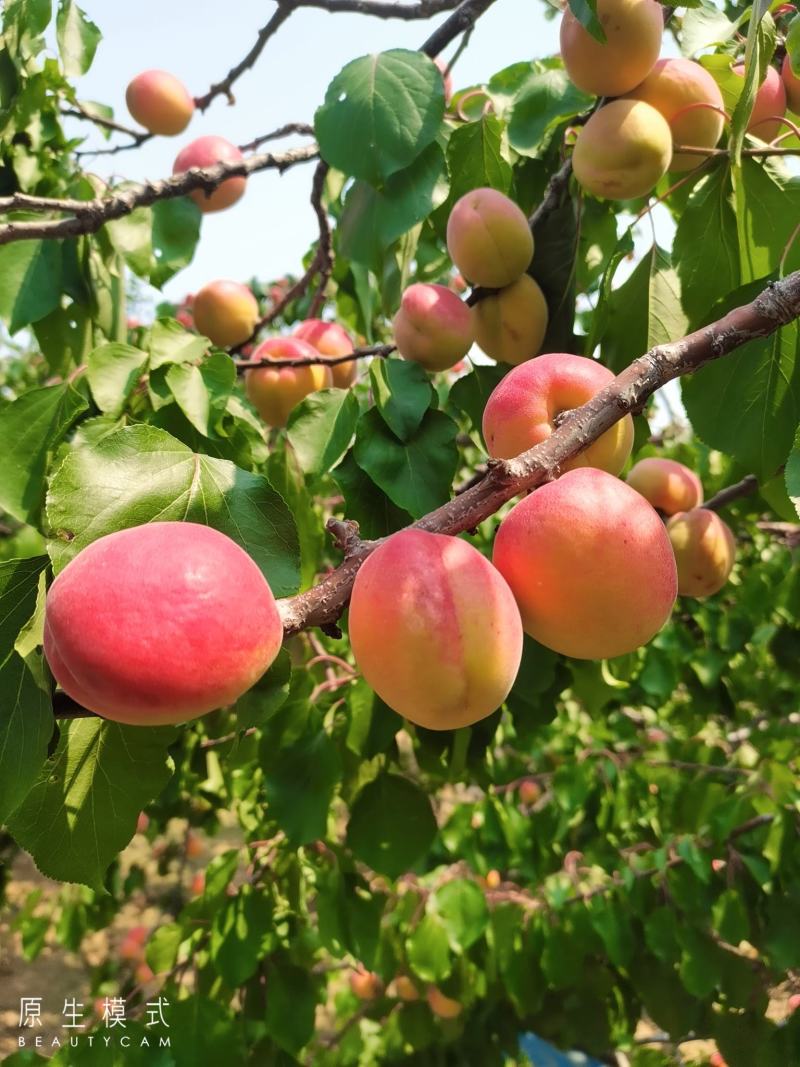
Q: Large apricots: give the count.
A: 4